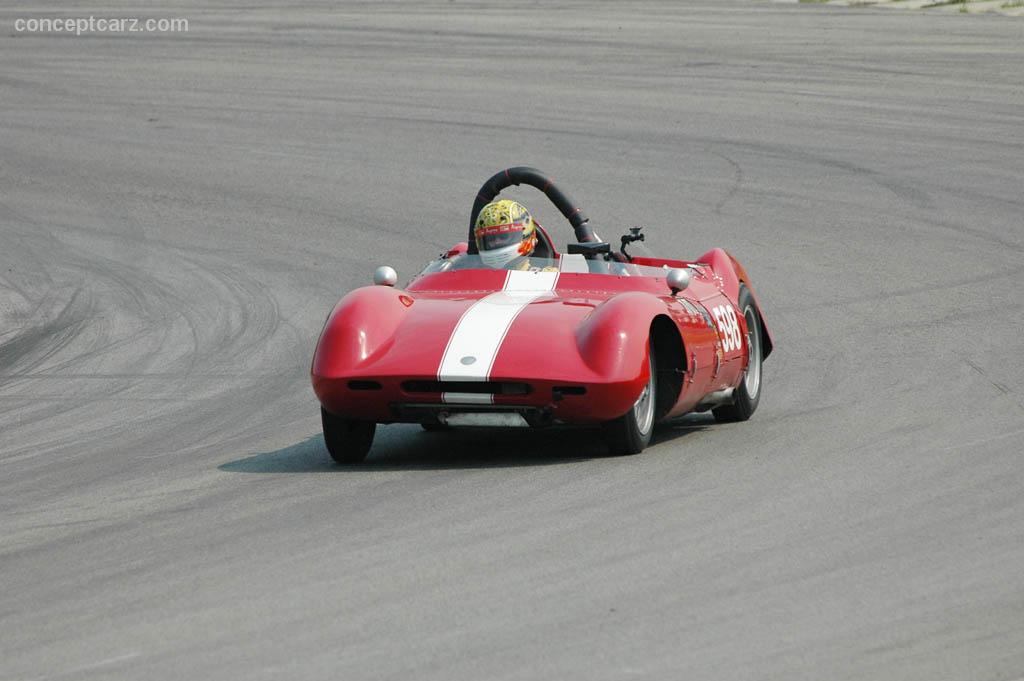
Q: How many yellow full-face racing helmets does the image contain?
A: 1